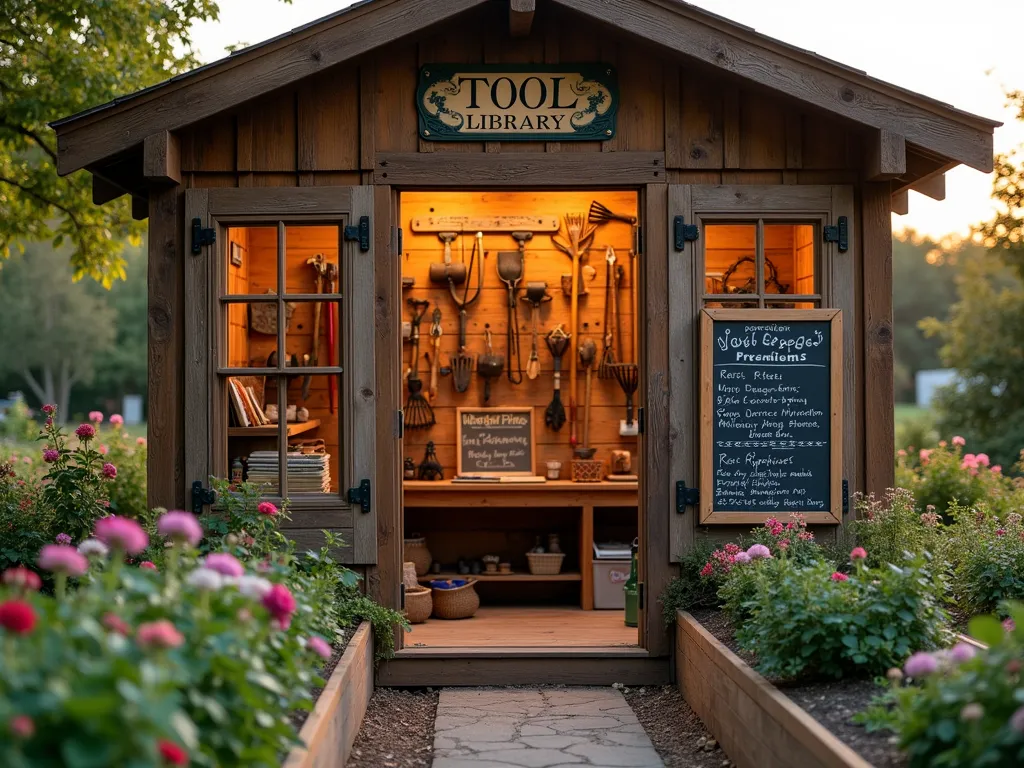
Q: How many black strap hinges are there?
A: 8